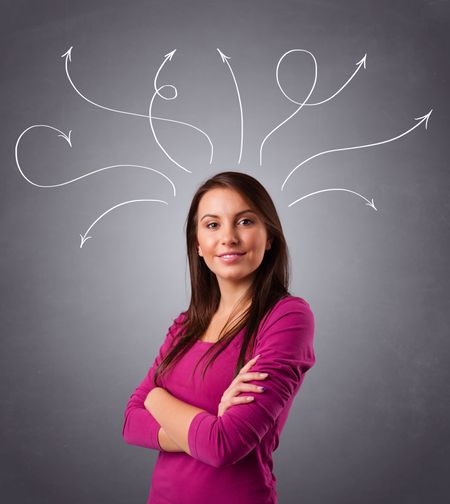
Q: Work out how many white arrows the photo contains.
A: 8